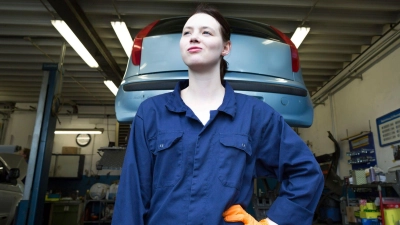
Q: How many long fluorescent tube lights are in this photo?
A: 5